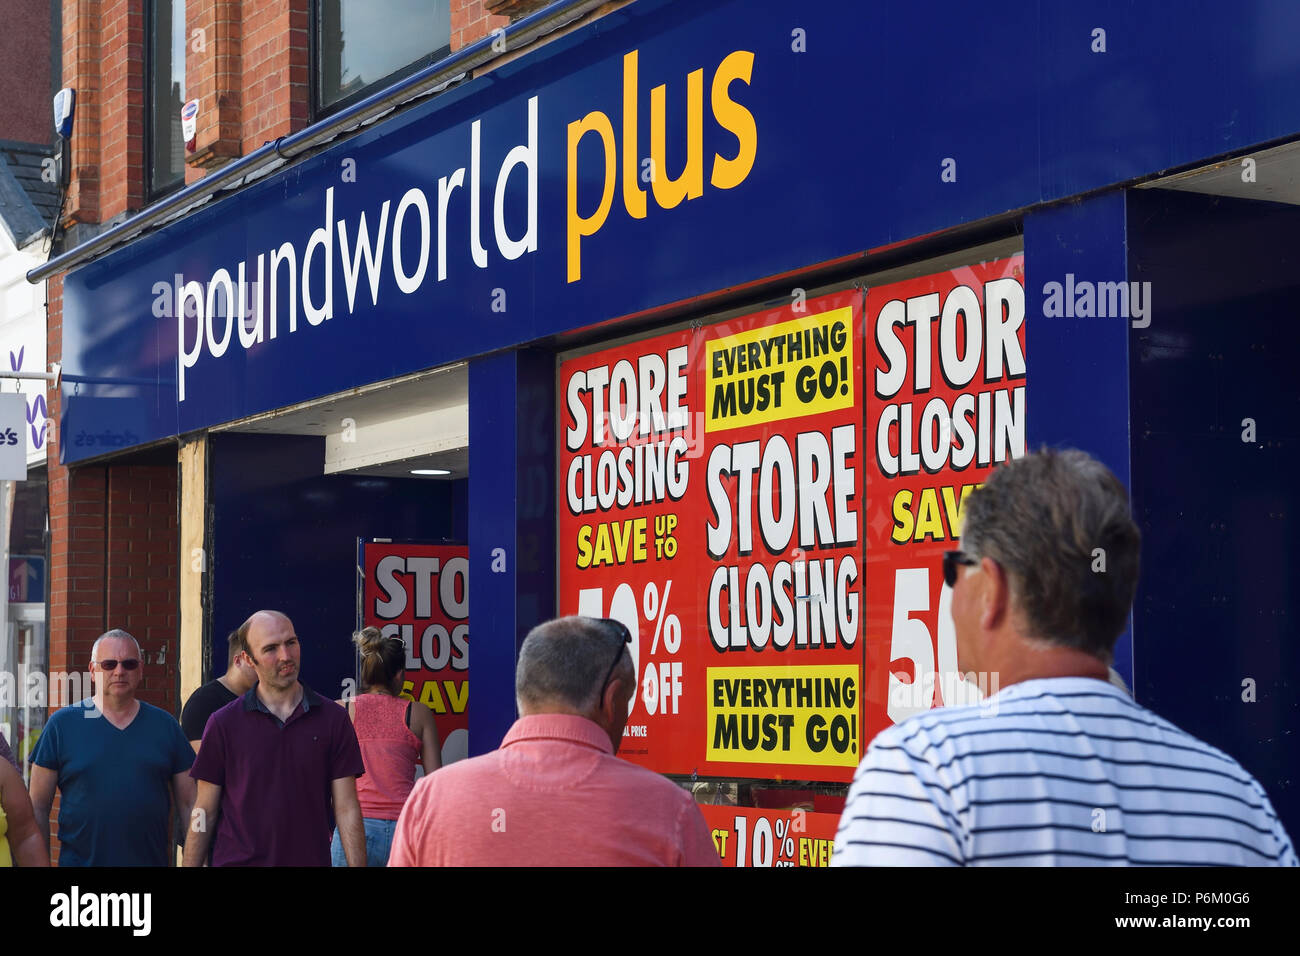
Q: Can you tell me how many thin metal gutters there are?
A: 1